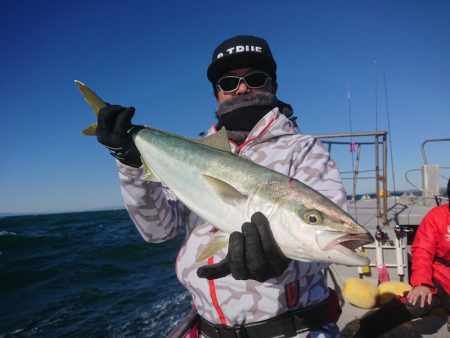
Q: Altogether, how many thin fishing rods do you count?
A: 3